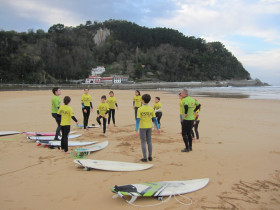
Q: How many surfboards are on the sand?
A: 8